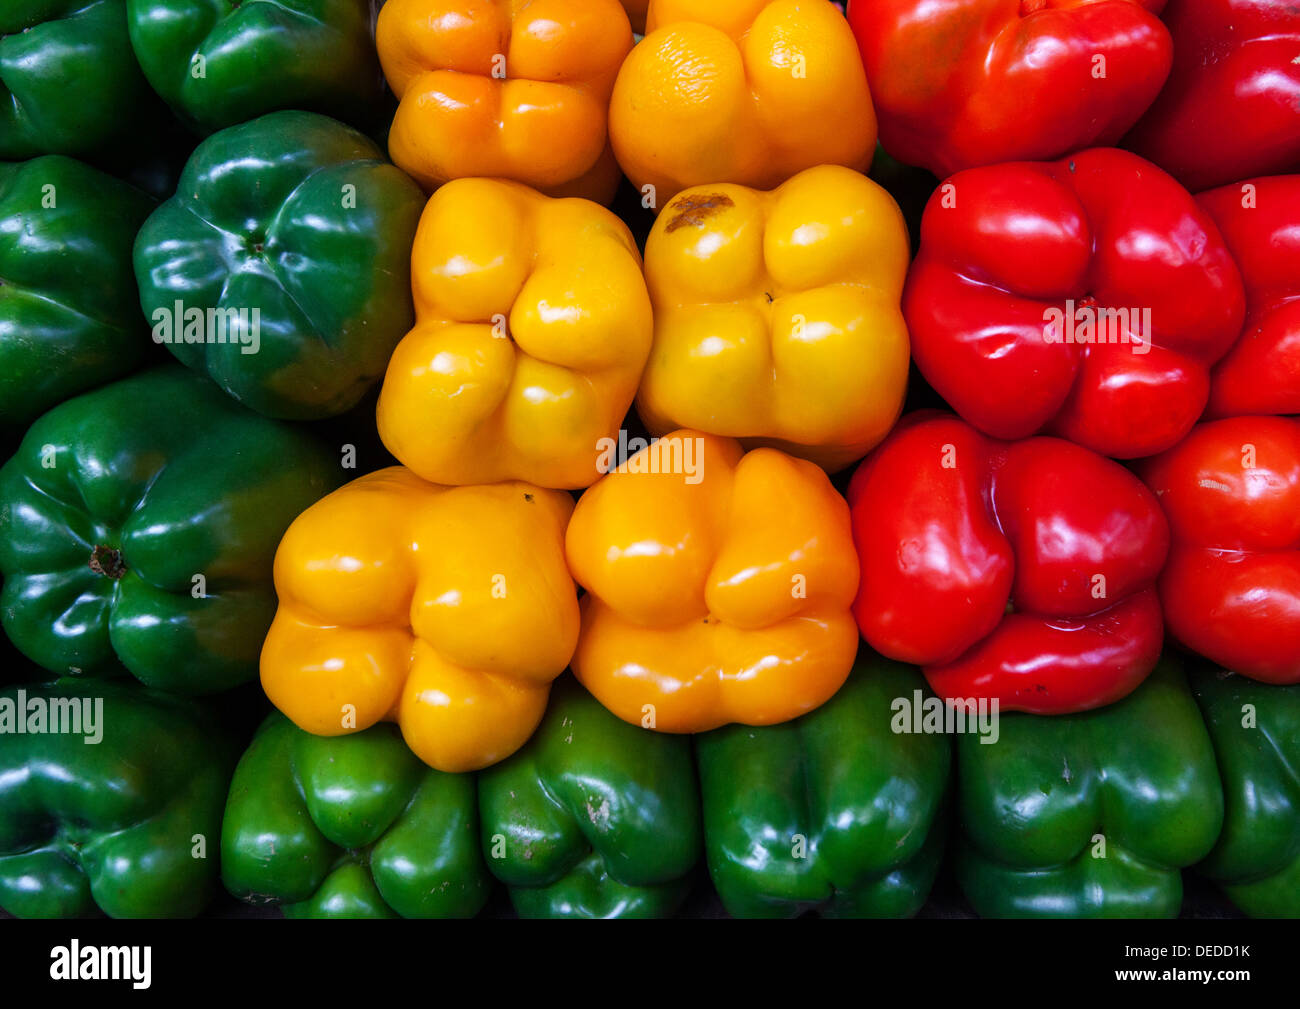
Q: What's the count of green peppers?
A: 11